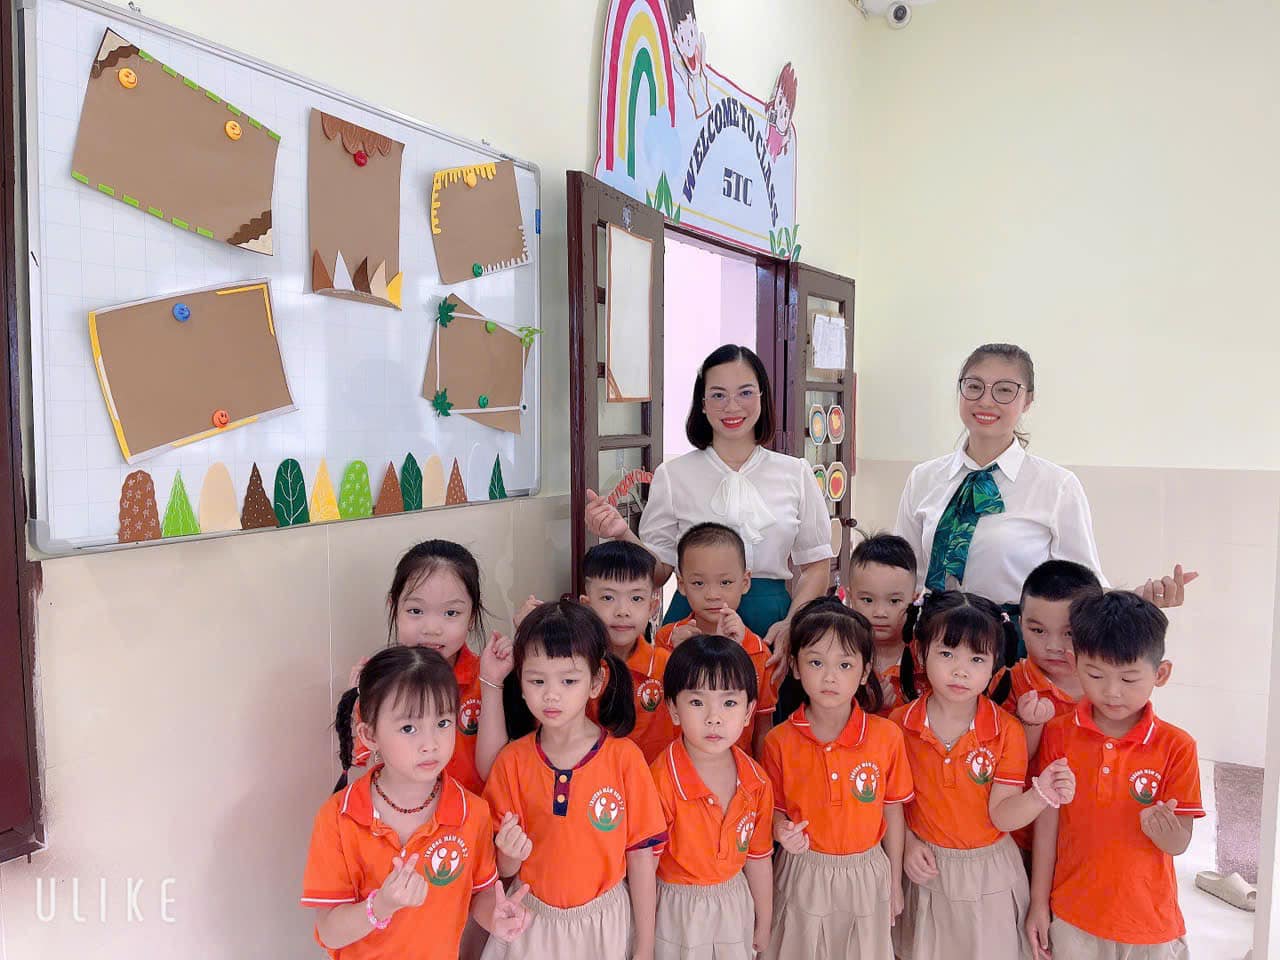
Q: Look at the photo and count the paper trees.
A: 12